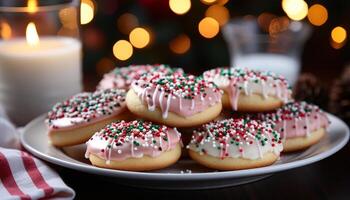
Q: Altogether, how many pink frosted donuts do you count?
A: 5